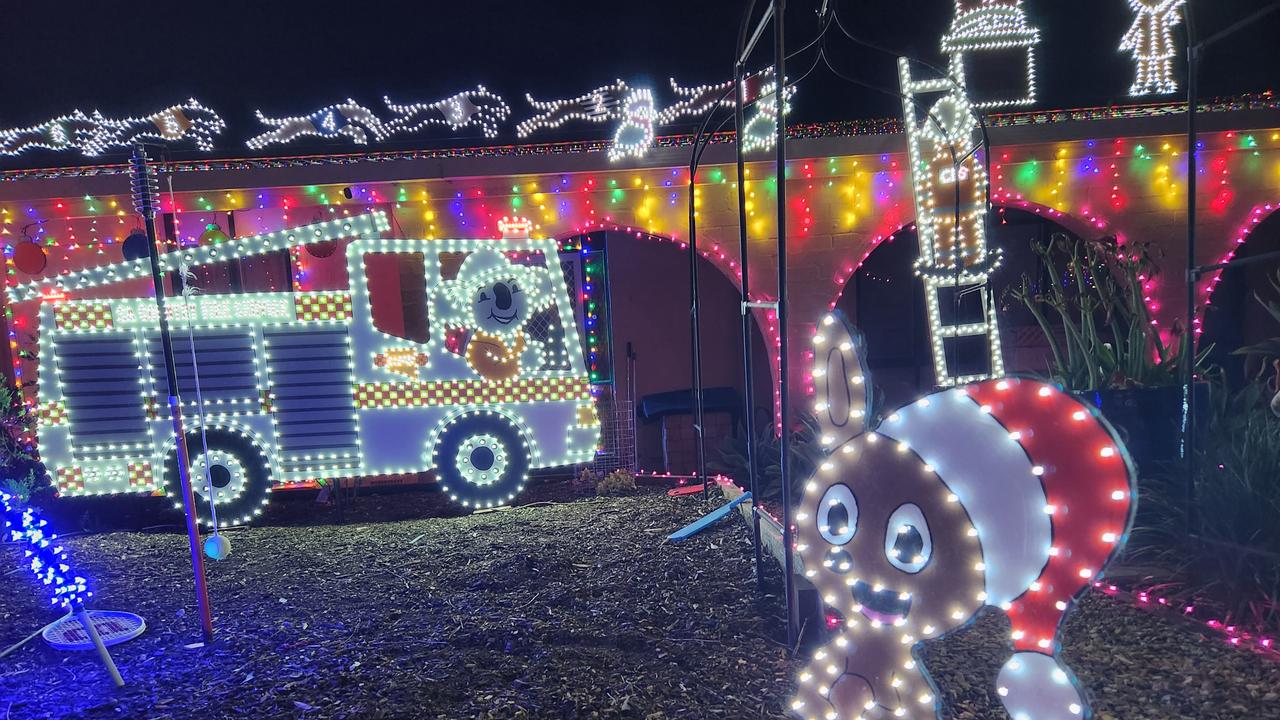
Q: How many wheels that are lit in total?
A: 2